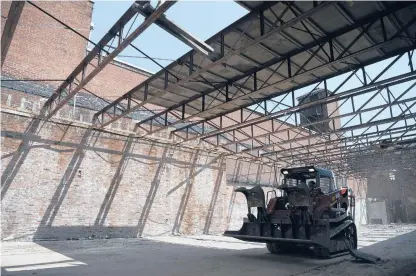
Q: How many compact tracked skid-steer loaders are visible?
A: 1